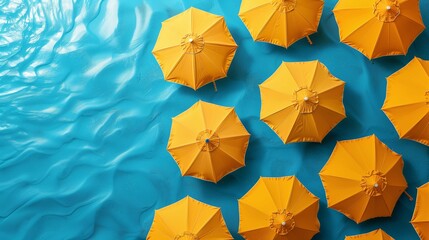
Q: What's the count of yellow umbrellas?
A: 11